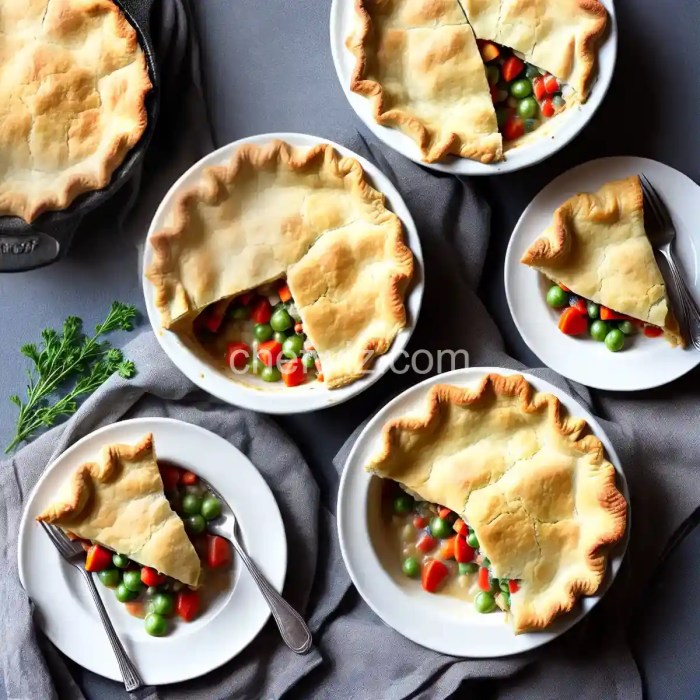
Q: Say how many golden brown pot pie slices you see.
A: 2